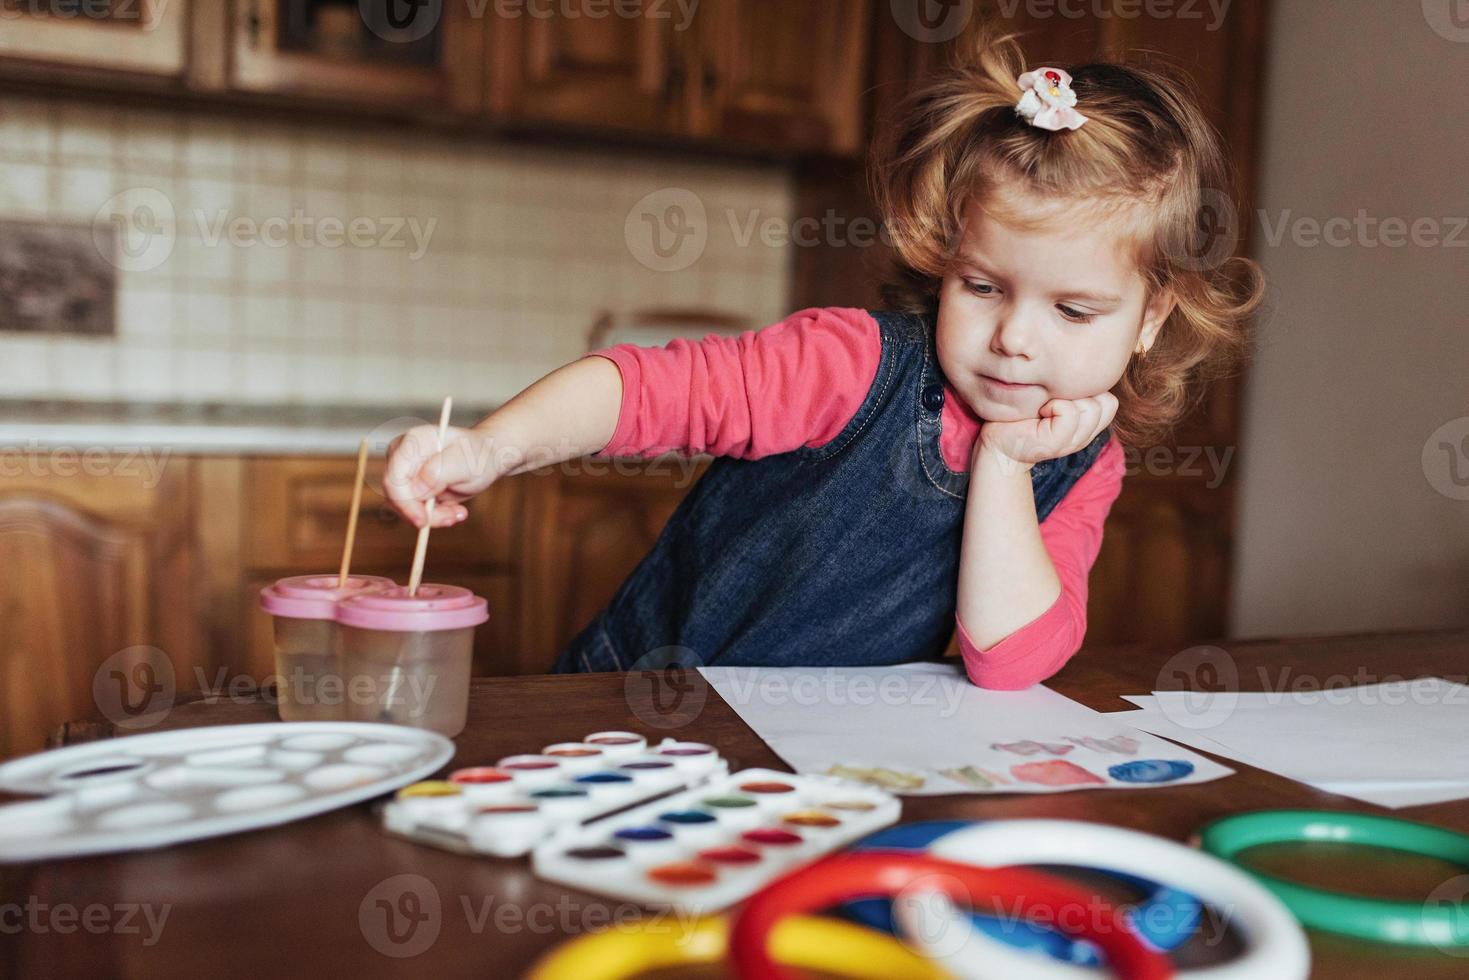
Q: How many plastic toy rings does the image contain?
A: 5